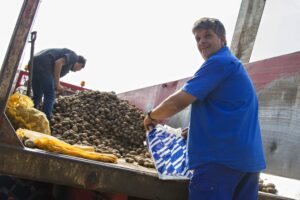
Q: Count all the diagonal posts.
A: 2